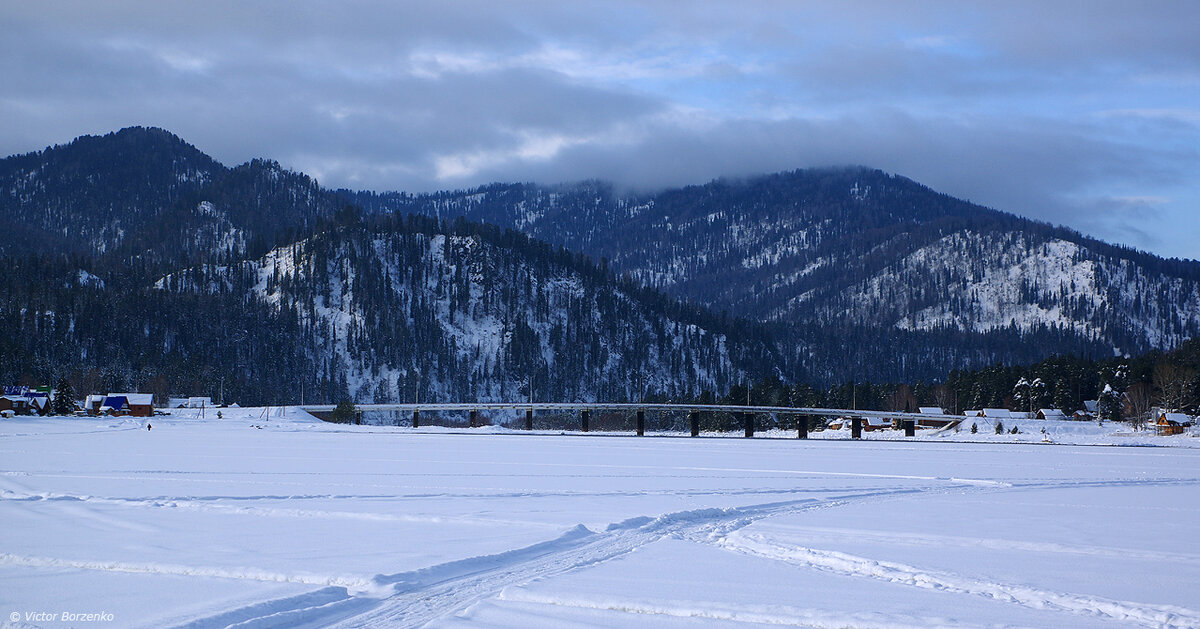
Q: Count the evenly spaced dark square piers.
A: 11